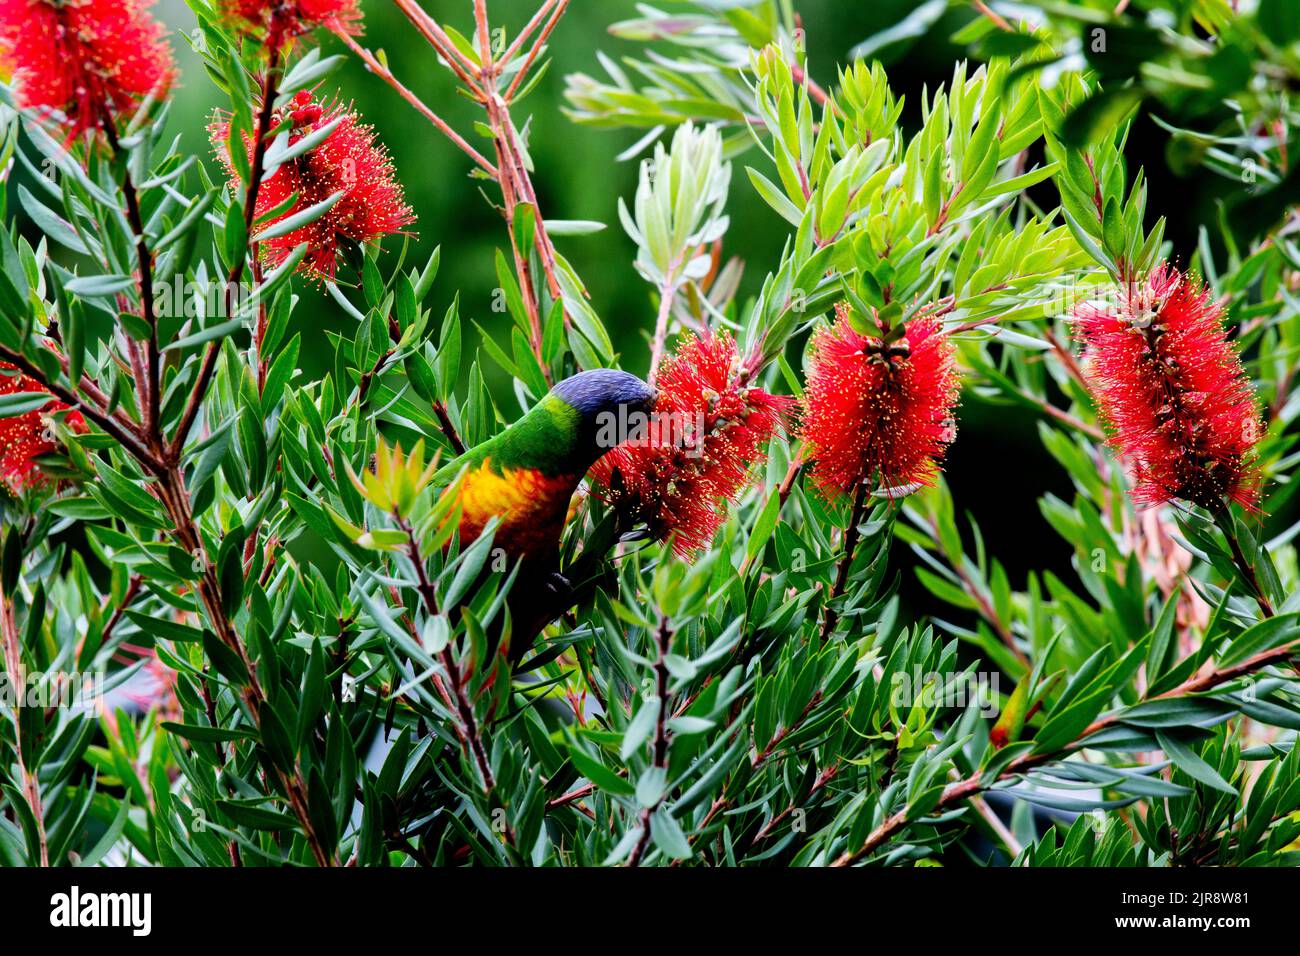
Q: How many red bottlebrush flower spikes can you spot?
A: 7